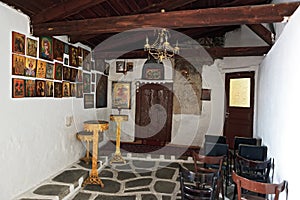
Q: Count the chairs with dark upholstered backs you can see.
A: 4